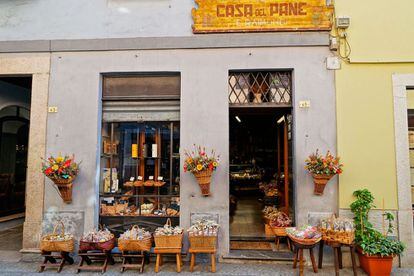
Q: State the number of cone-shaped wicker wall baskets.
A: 3